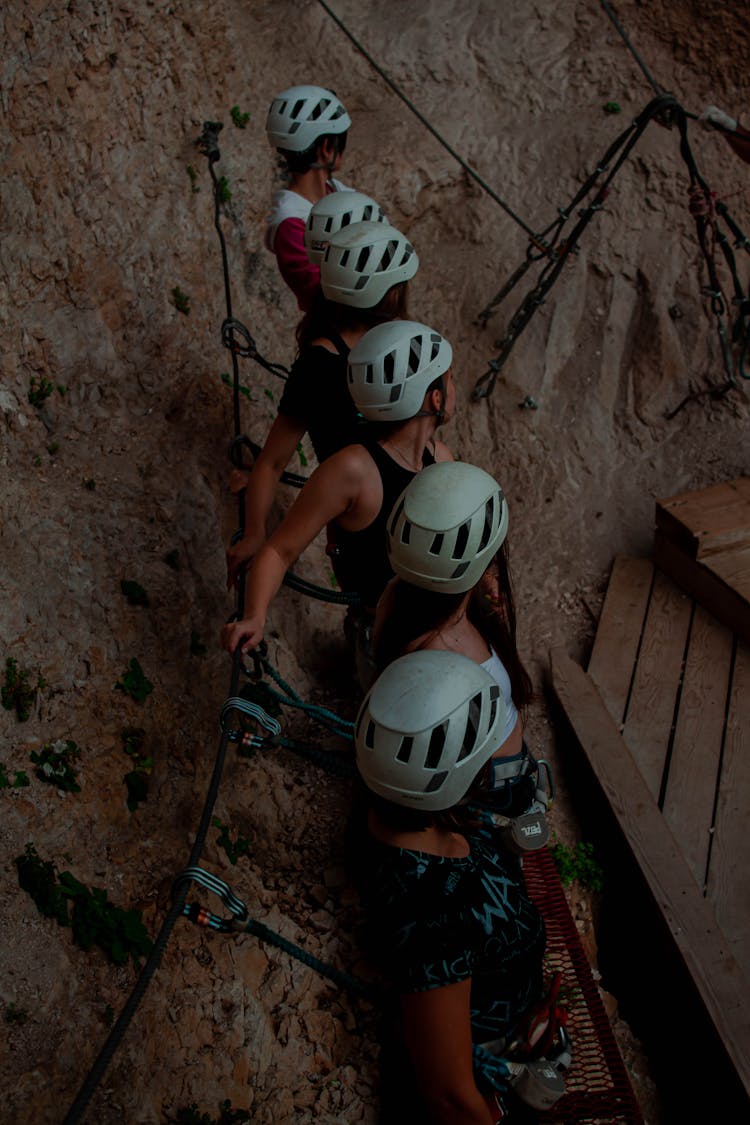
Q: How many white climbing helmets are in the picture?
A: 6